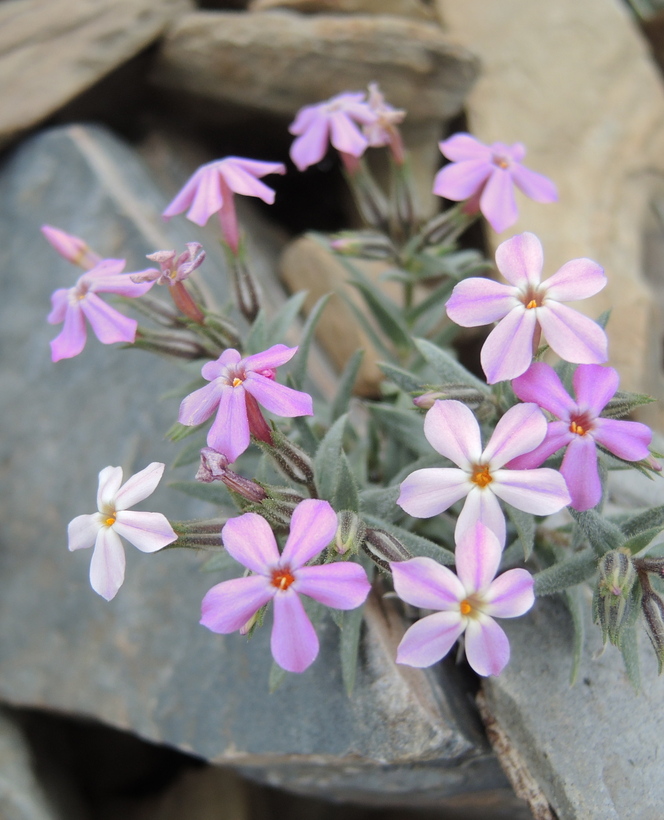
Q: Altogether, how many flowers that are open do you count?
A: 11